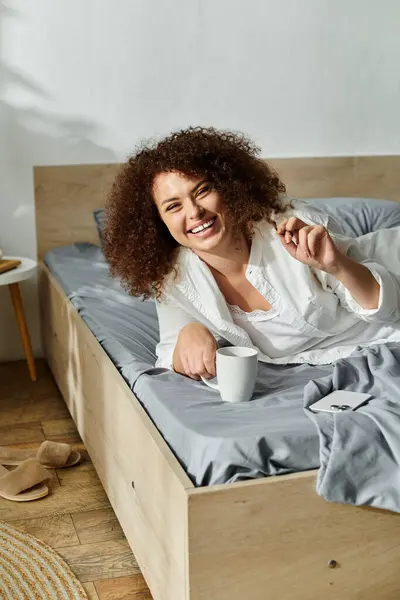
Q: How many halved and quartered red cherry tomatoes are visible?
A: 0